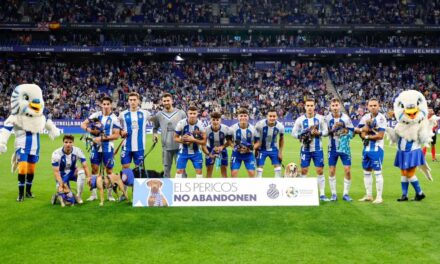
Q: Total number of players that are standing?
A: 10